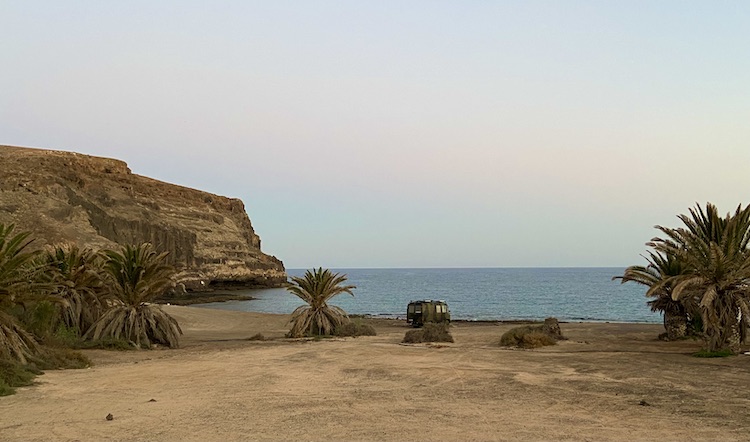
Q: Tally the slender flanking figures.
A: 0